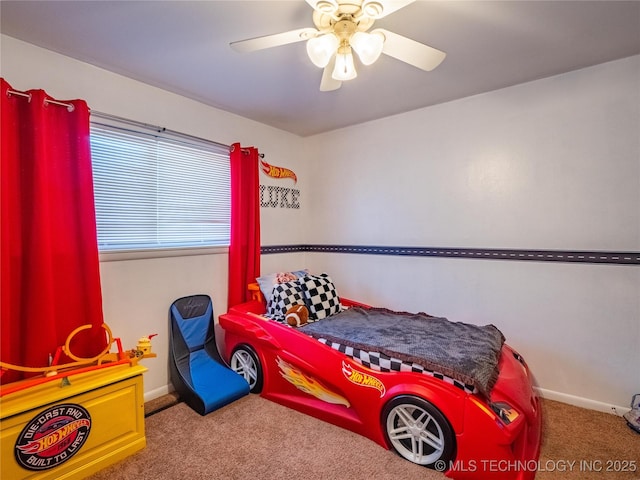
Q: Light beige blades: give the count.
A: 5